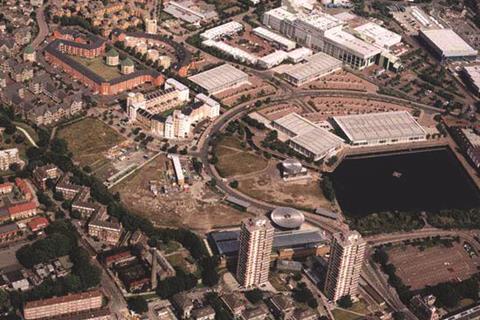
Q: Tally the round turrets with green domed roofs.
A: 3